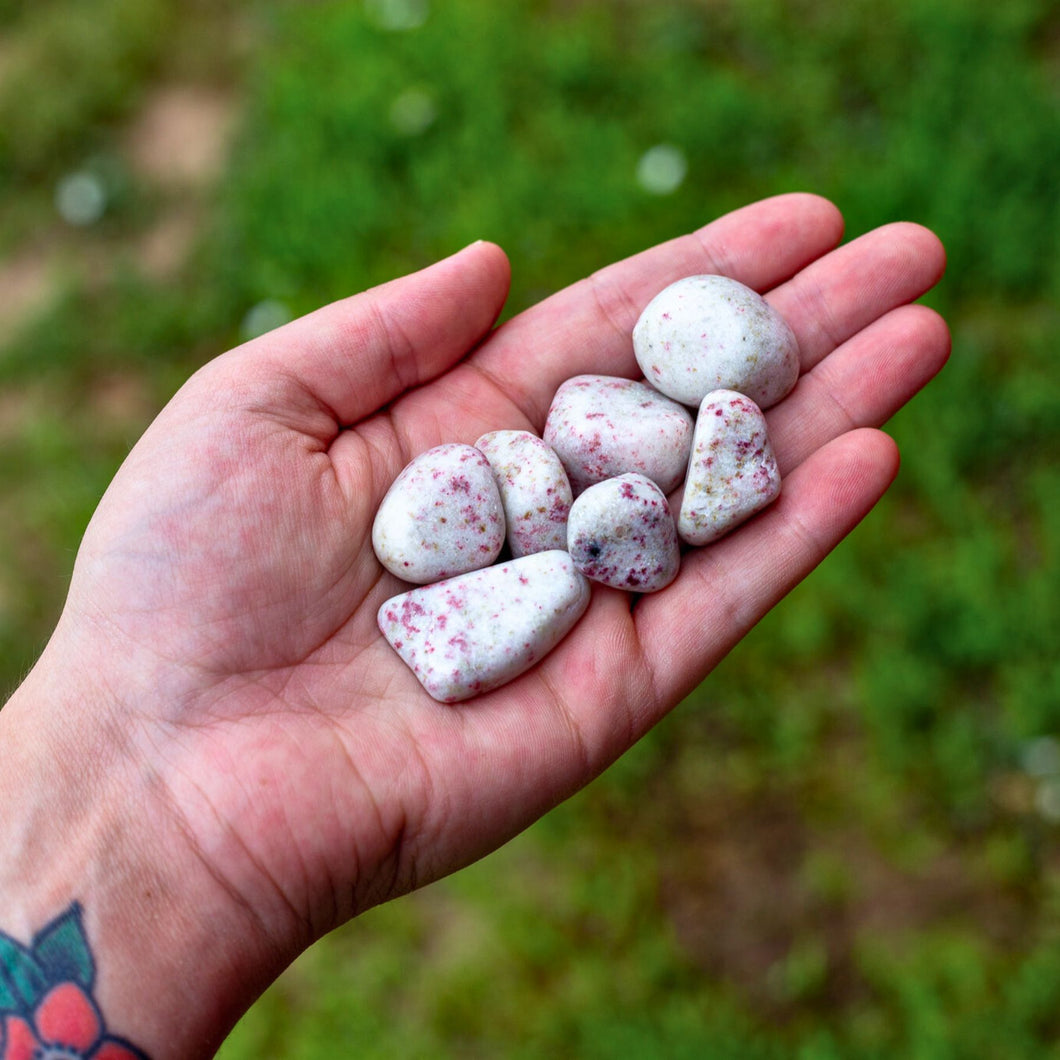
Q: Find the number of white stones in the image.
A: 7